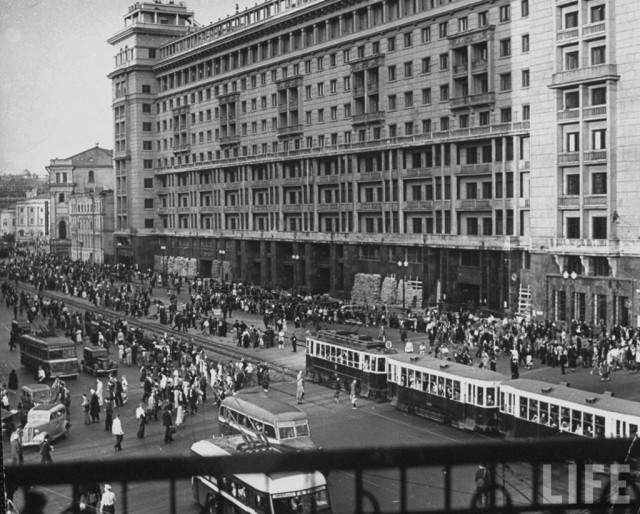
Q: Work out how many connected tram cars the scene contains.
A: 3